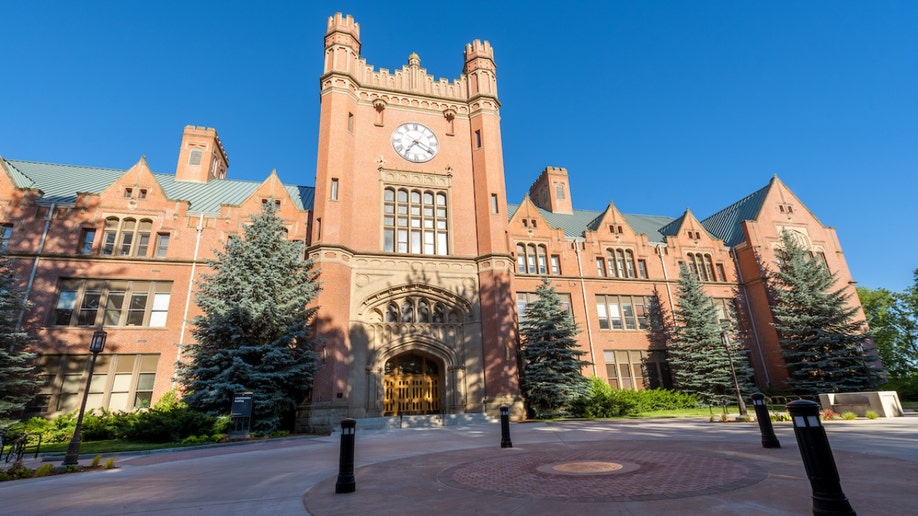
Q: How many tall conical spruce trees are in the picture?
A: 5